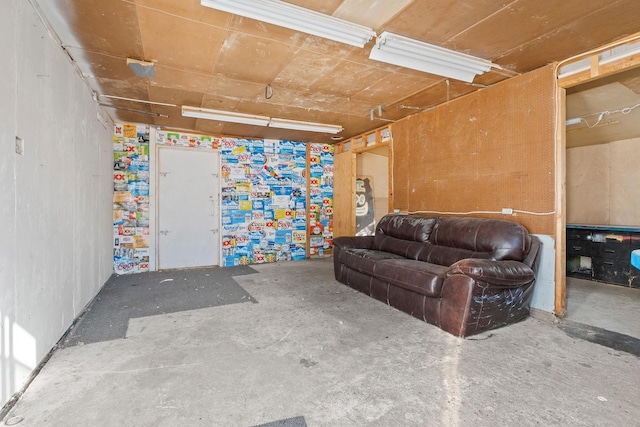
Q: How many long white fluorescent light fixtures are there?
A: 4